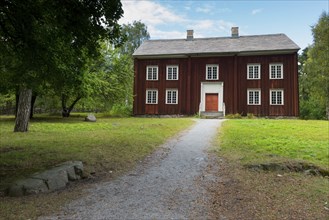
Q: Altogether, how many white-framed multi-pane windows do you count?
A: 9